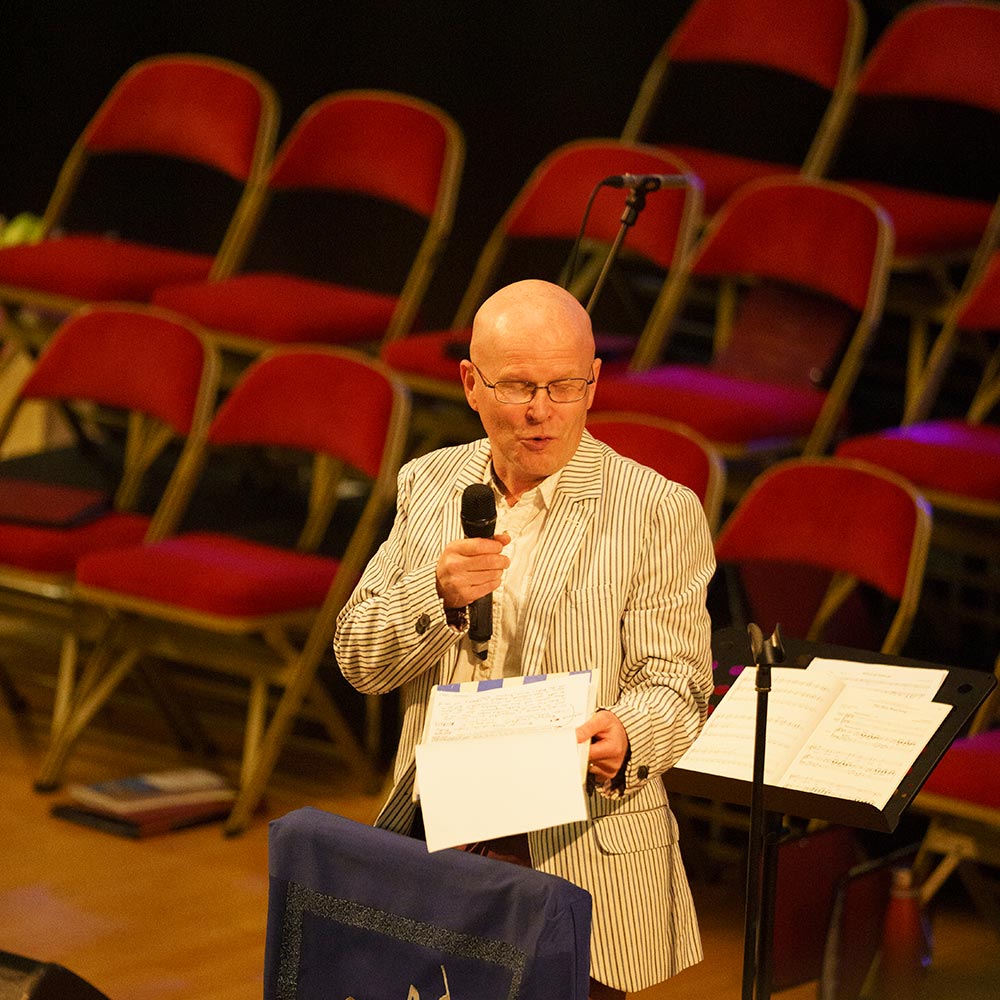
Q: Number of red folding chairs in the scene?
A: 12